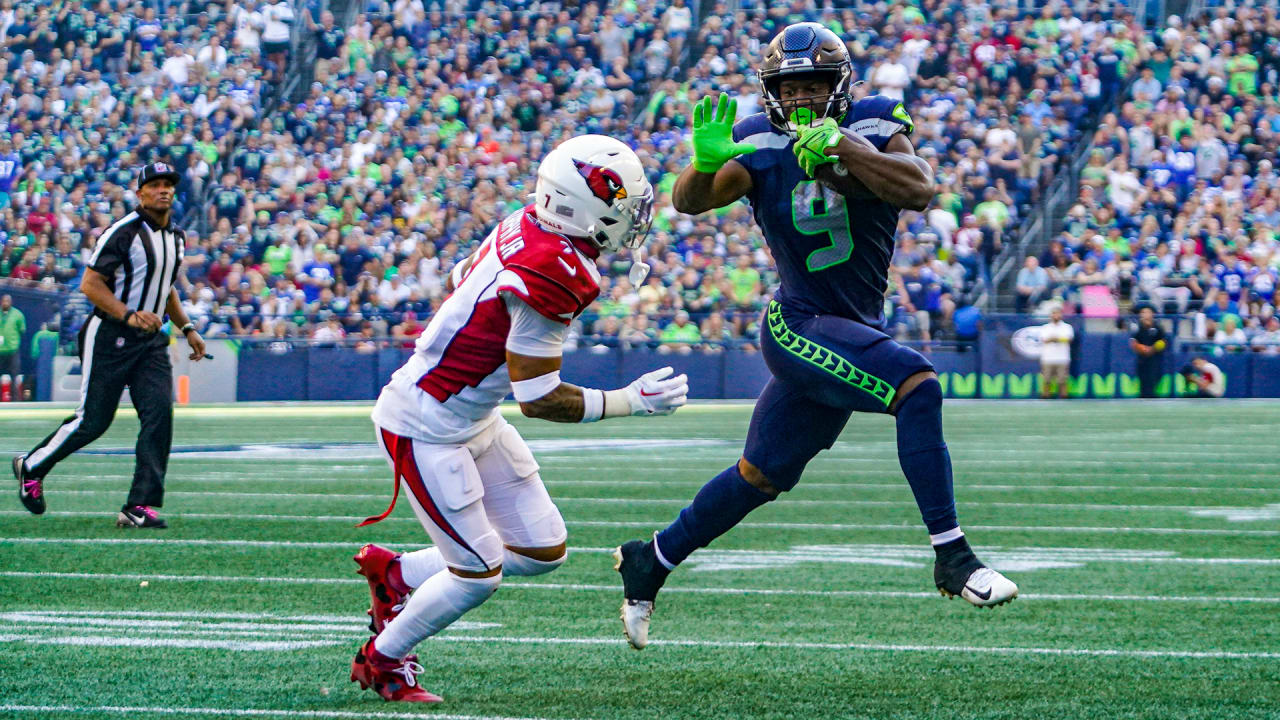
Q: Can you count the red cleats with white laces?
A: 2